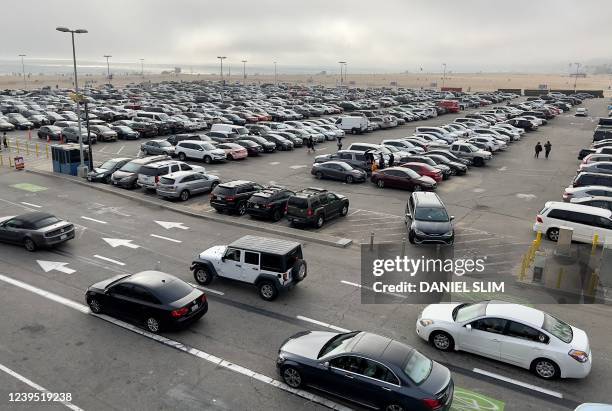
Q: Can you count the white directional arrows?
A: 3